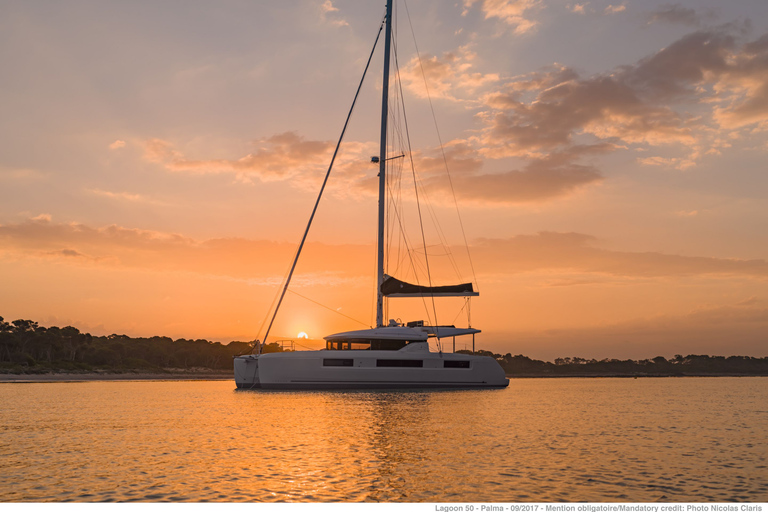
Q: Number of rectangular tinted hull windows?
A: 3